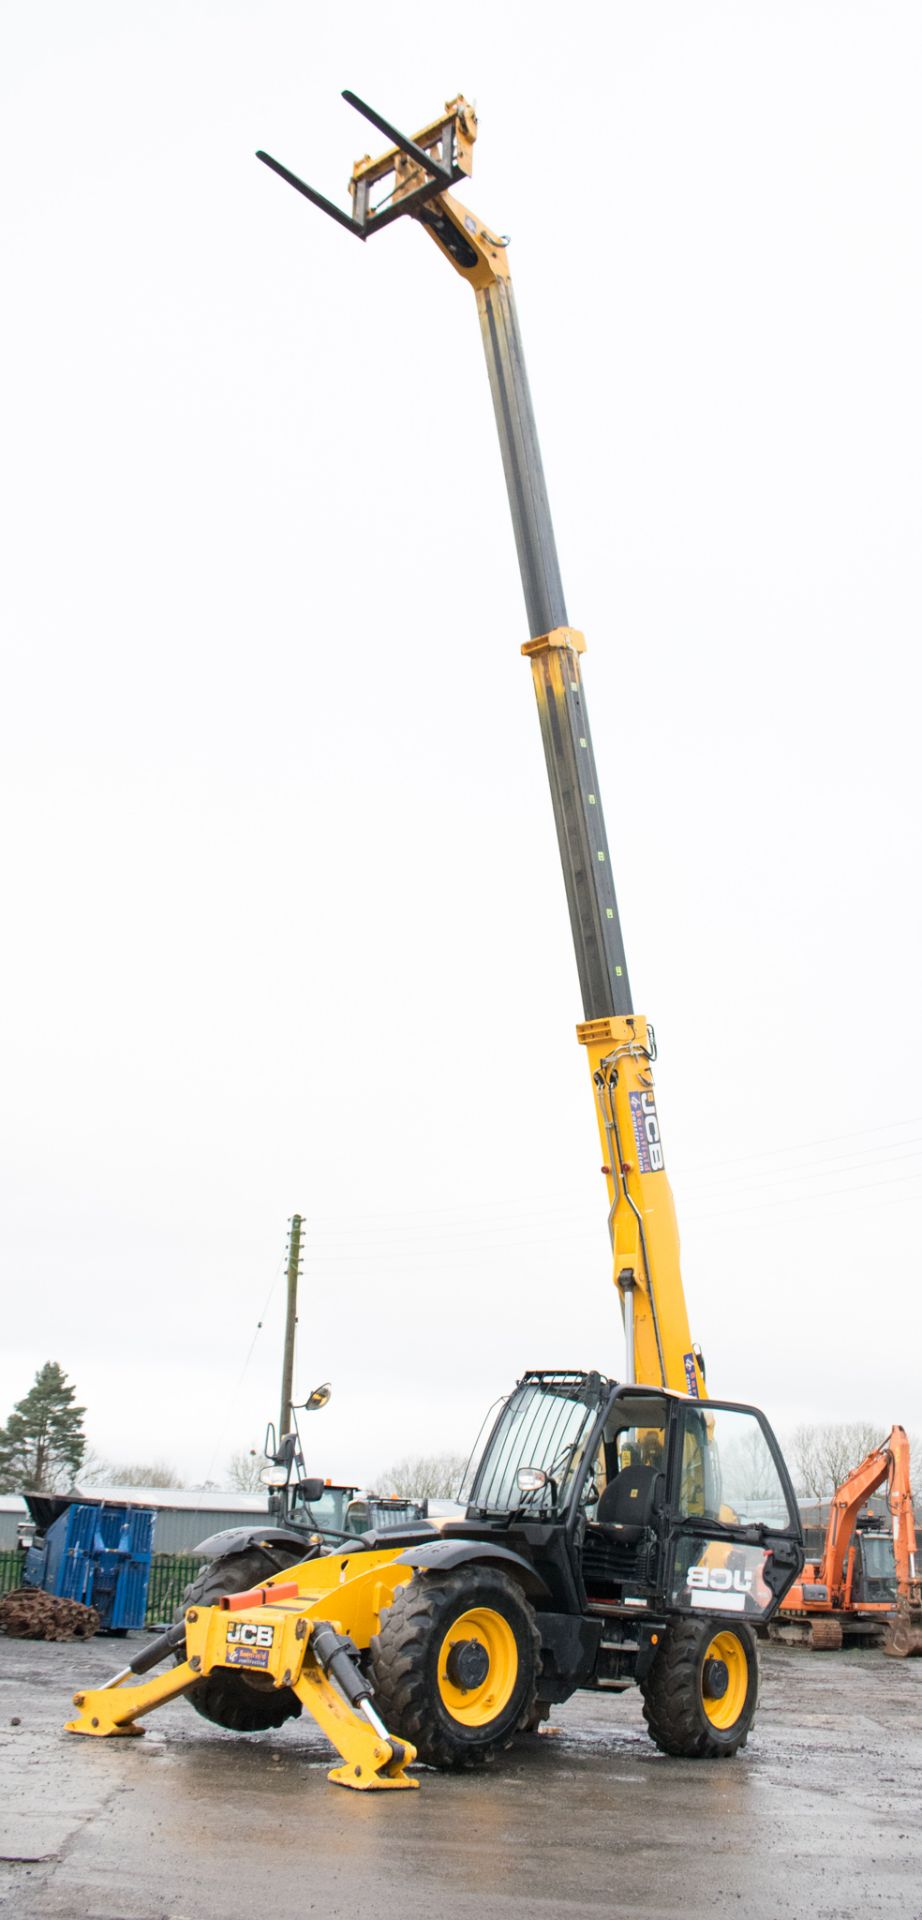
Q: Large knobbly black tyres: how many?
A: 3